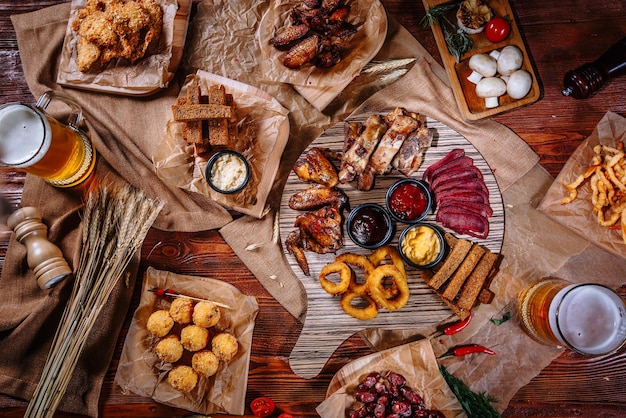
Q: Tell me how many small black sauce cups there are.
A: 4